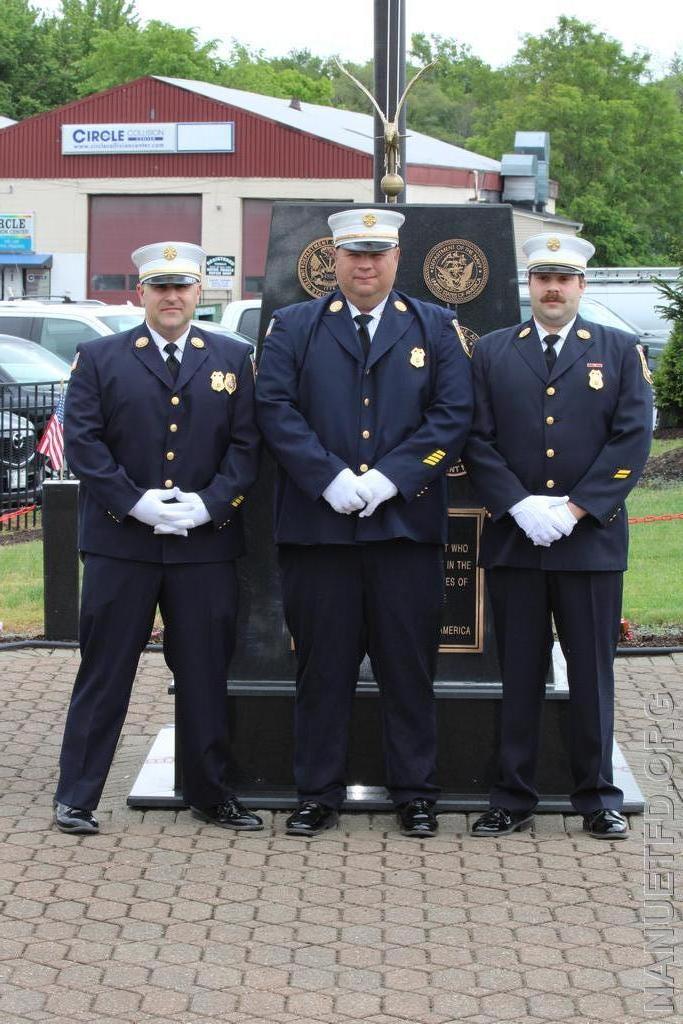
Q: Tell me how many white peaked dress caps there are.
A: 3